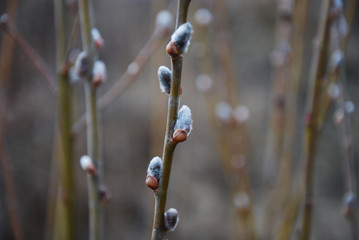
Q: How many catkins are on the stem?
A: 5